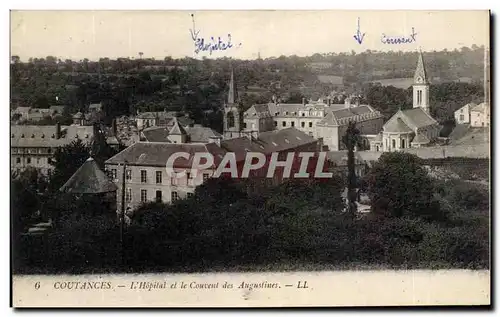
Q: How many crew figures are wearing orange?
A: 0